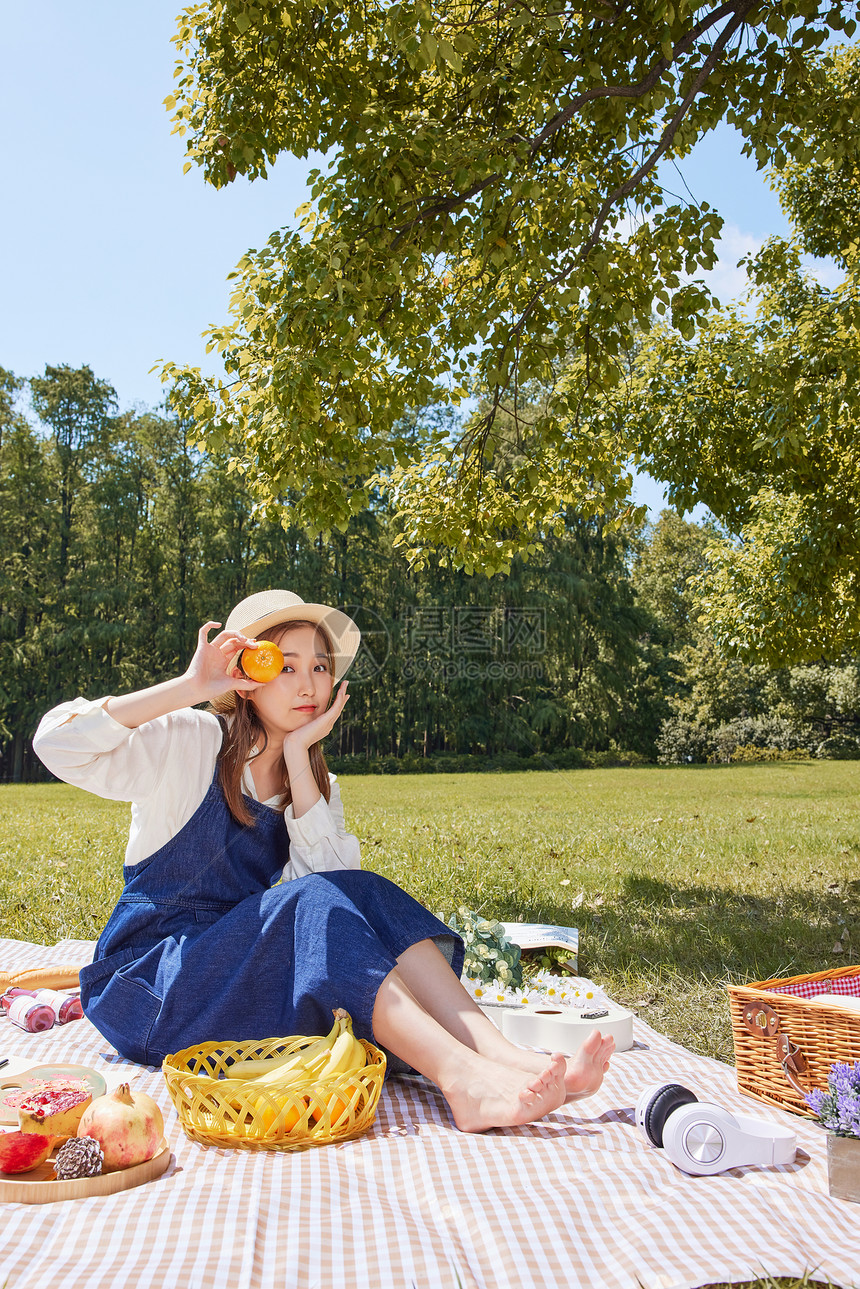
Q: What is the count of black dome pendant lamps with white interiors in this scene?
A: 0